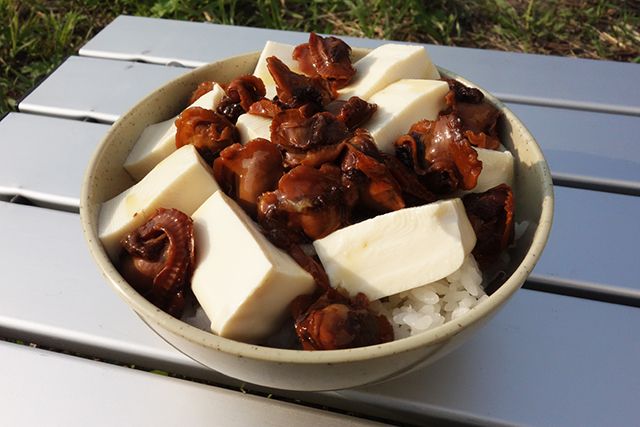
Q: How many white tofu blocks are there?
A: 9